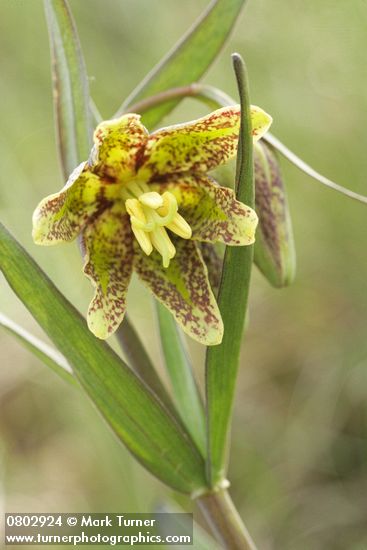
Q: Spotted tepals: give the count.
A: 6